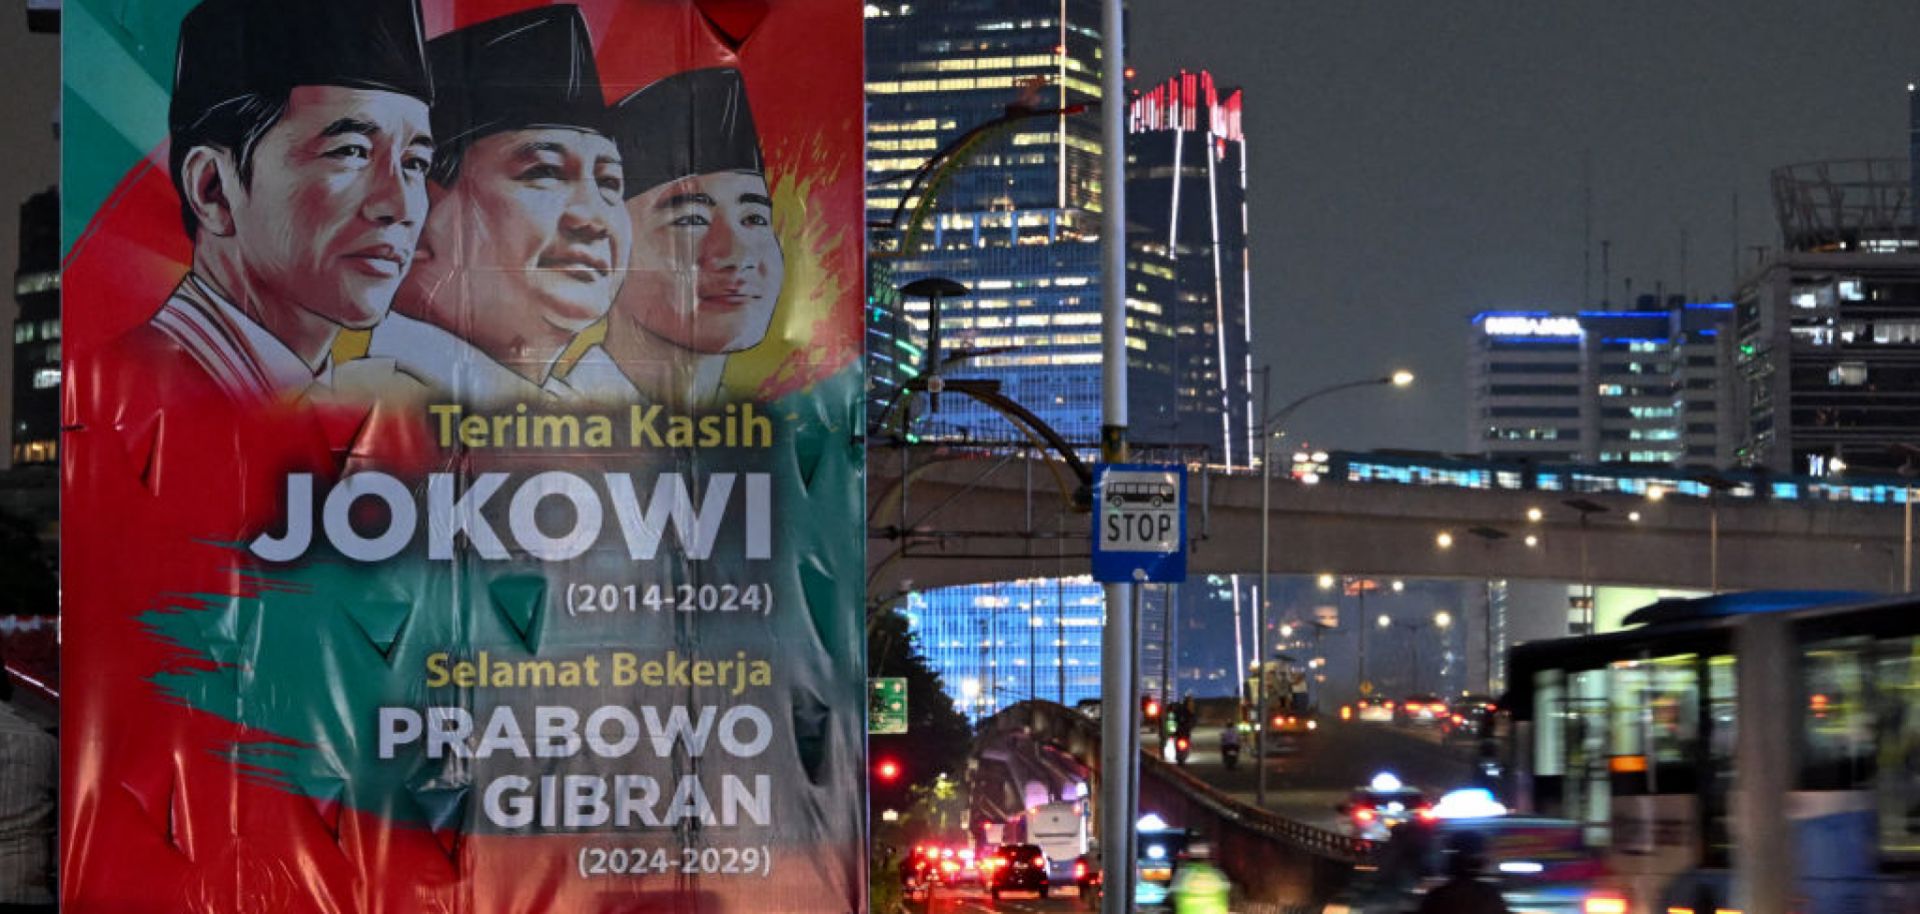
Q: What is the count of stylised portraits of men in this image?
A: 3